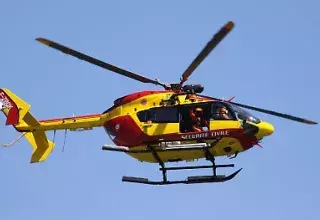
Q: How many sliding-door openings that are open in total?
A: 1